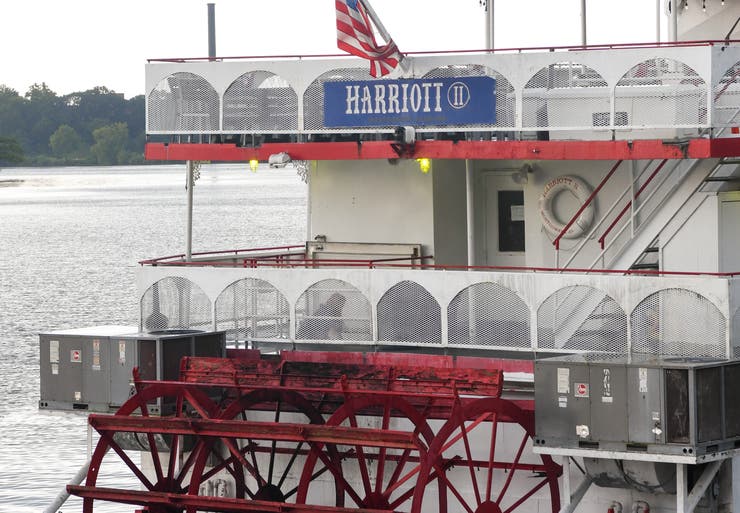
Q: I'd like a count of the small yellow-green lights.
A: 2